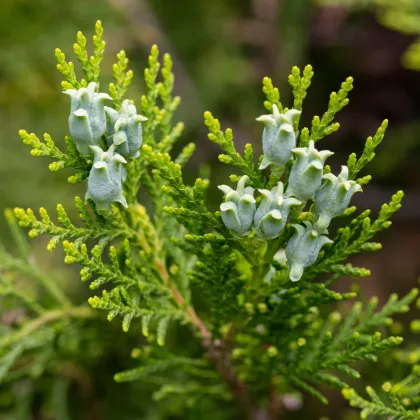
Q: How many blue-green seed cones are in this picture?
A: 9